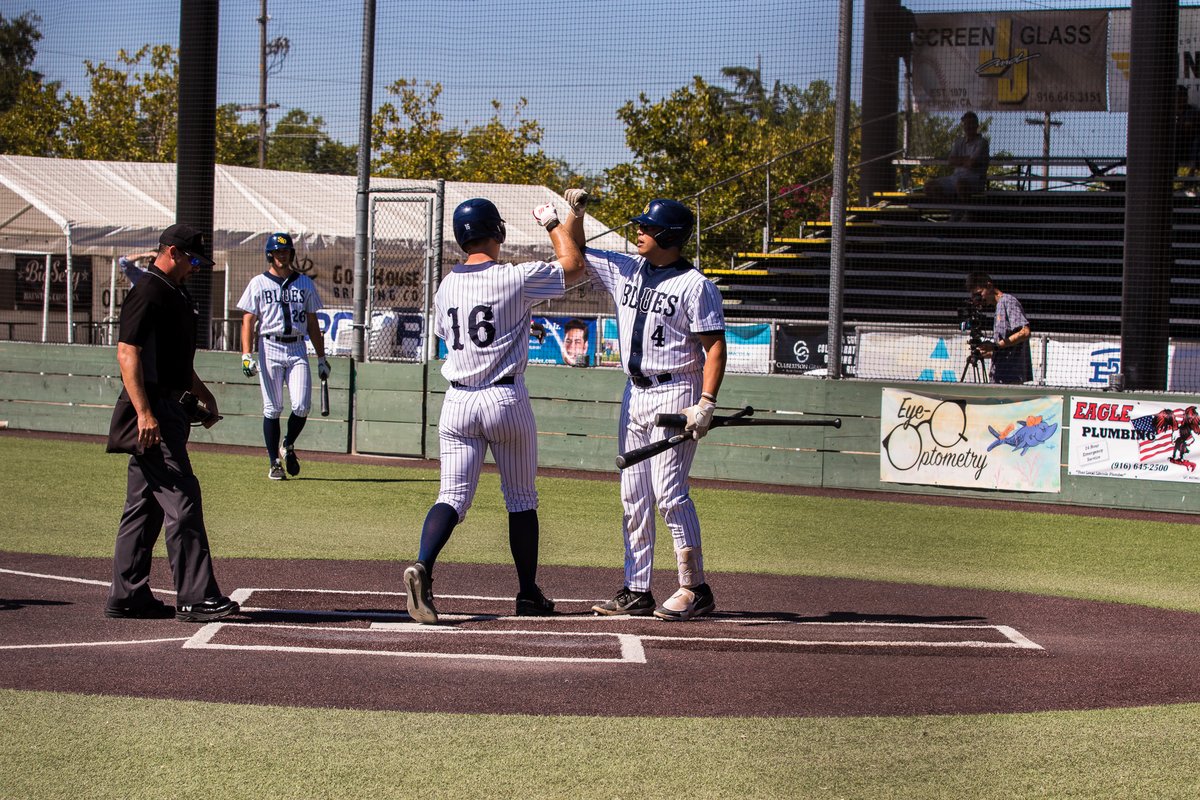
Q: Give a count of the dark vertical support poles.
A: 3